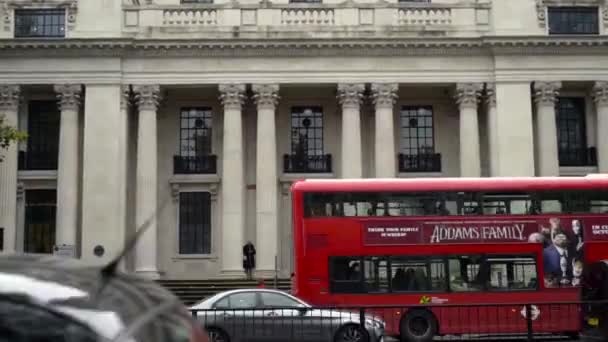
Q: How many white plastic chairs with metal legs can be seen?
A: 0